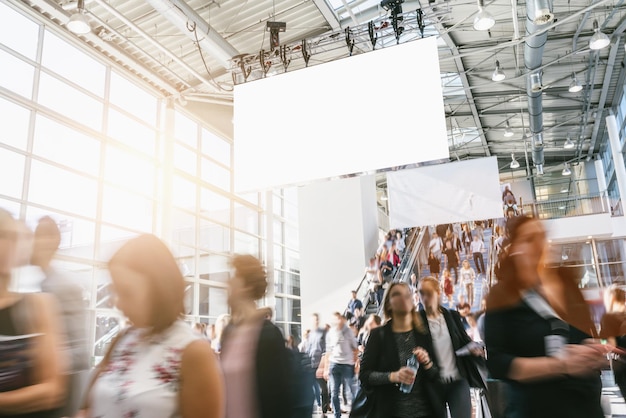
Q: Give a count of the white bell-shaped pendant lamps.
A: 9